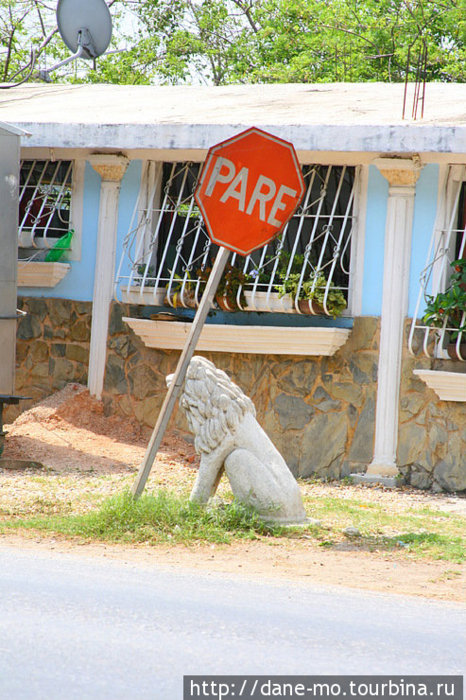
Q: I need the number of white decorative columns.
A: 2